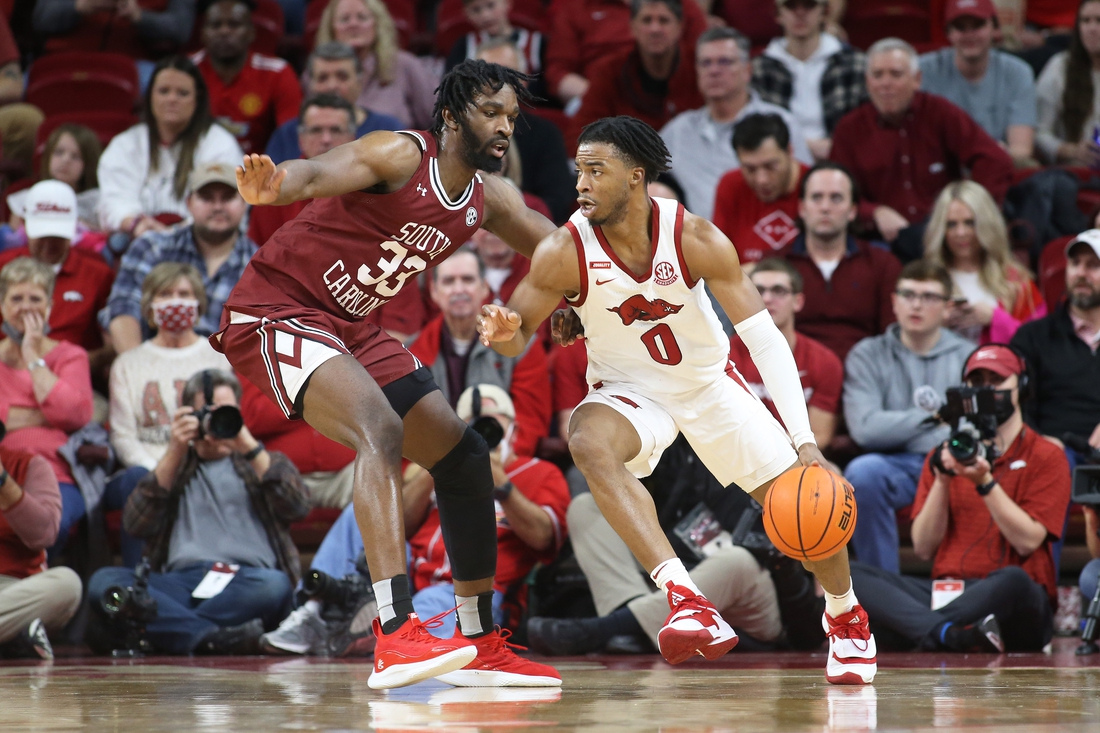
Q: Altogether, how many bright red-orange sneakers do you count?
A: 2